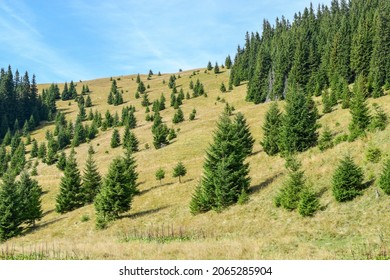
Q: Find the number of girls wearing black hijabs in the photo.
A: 0